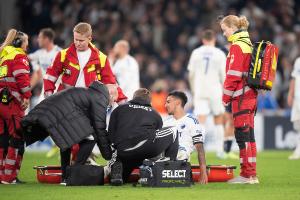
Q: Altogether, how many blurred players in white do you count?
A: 4